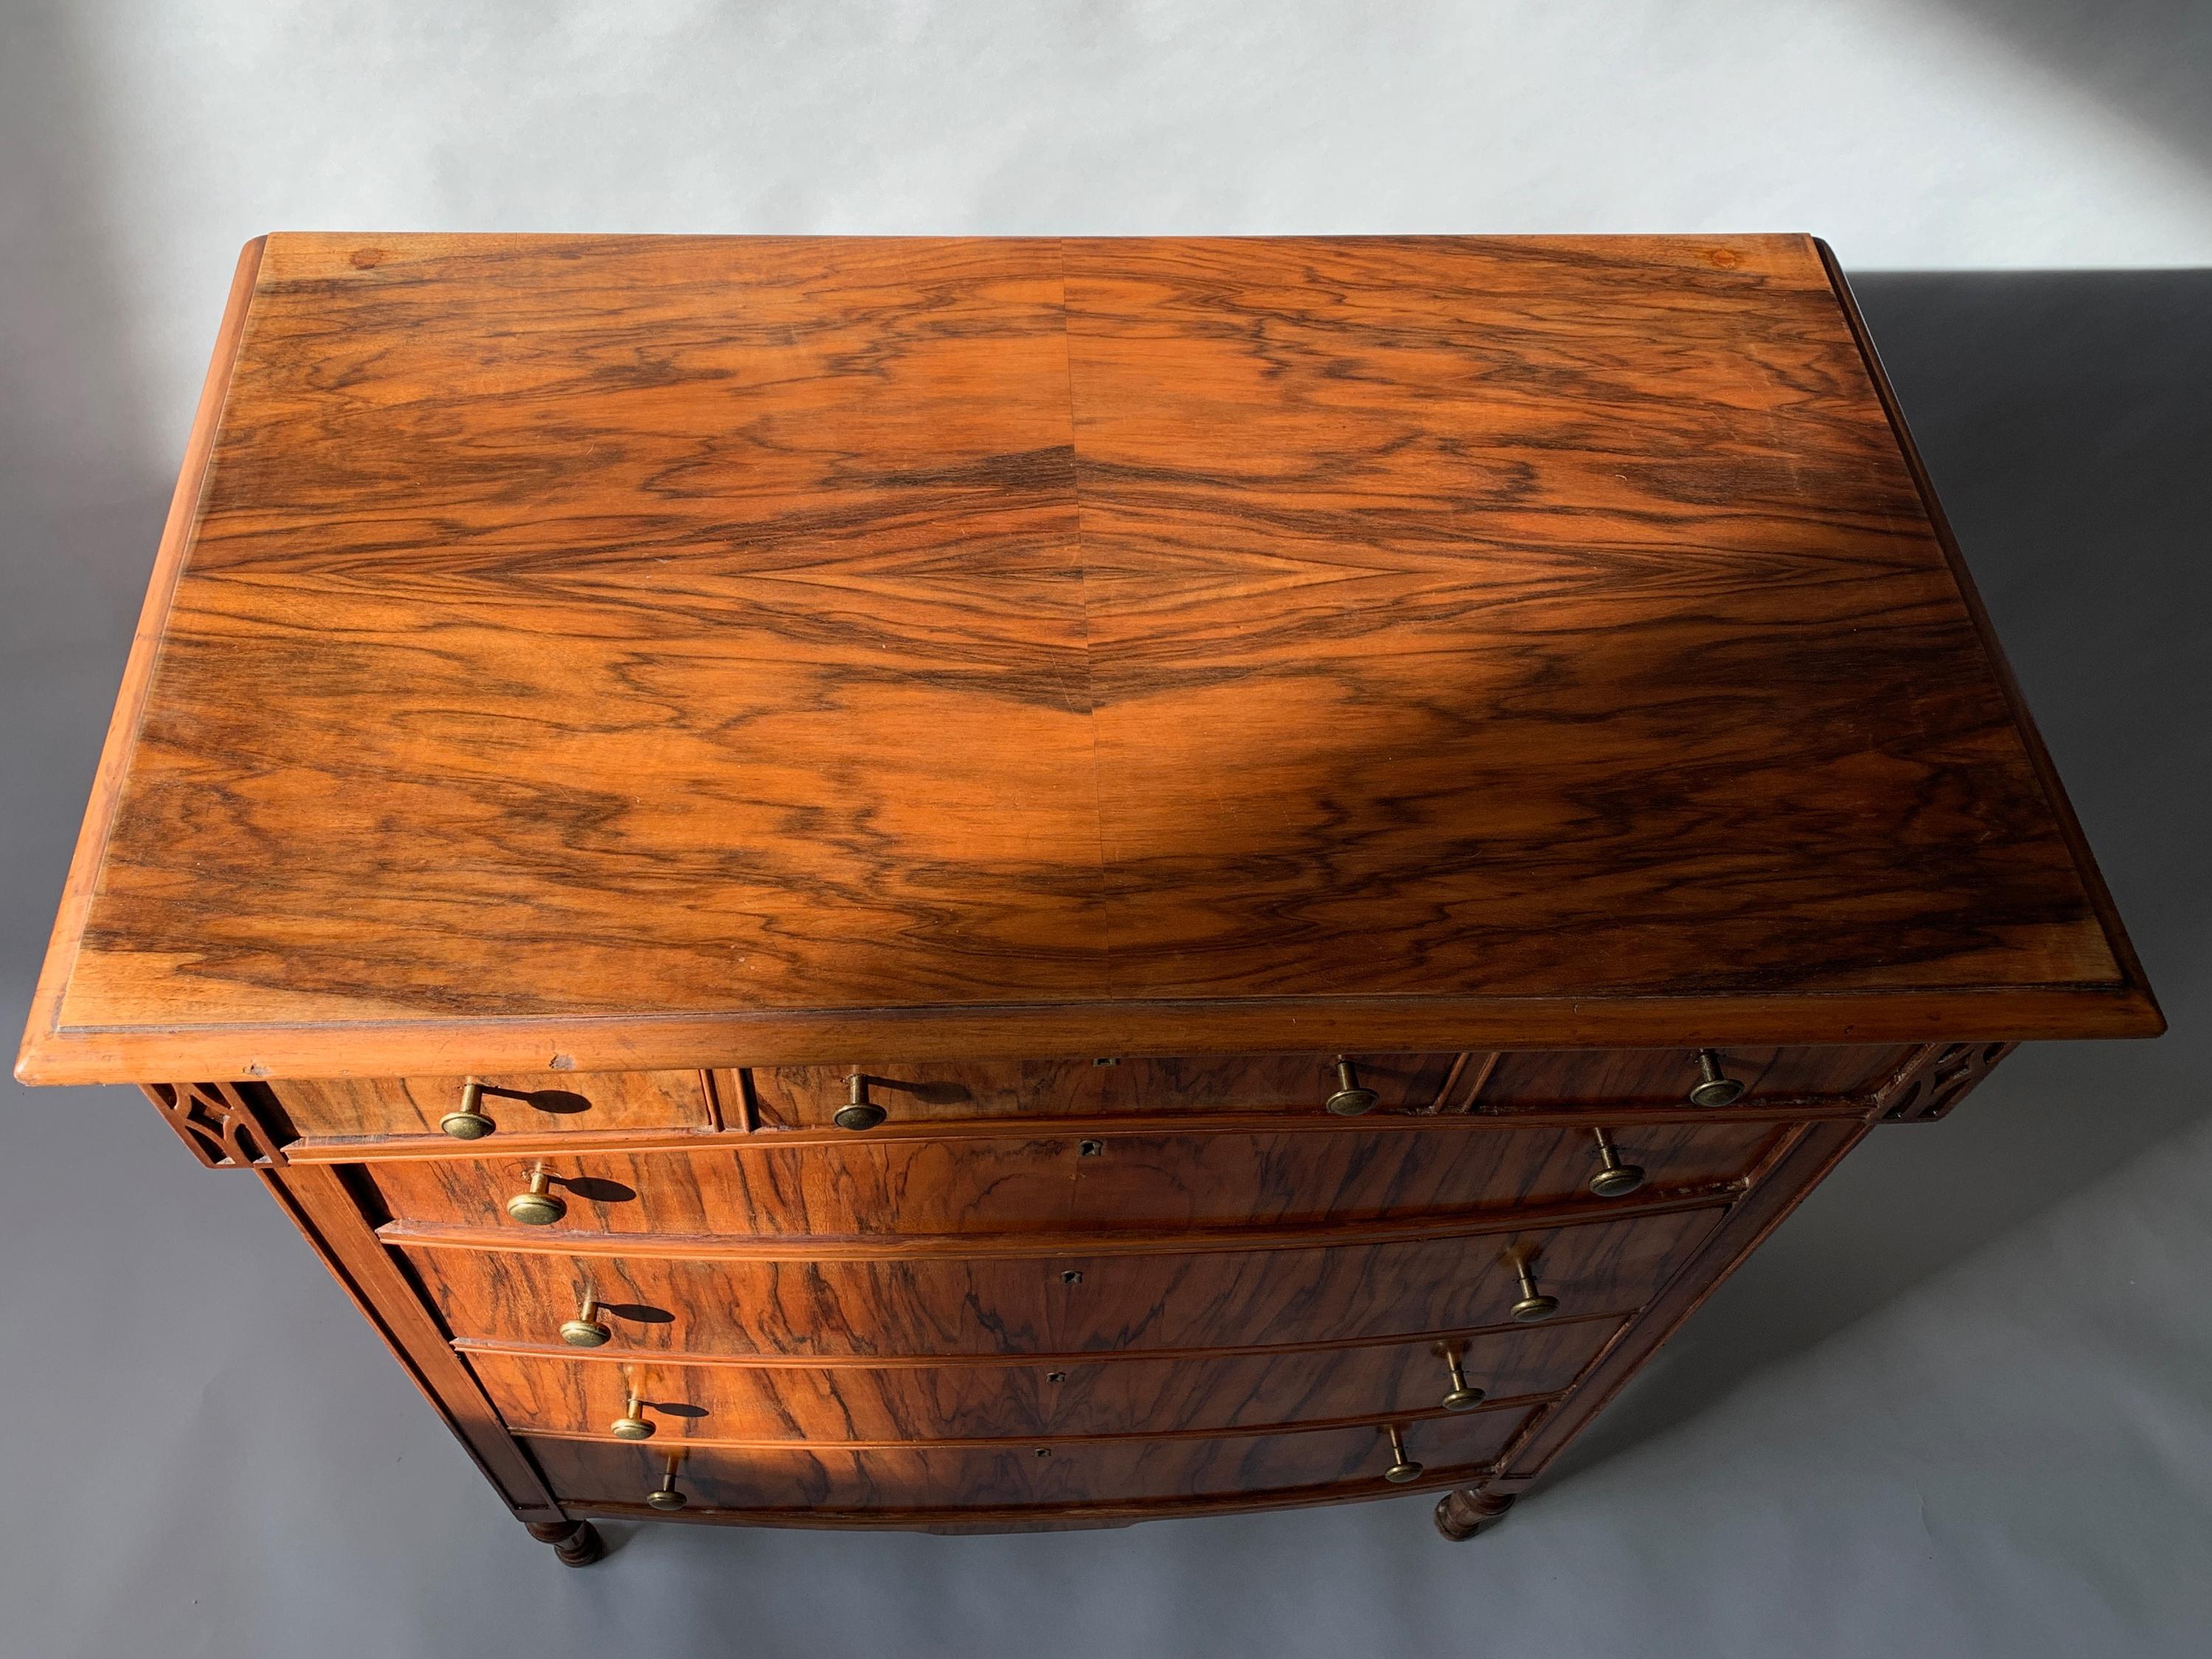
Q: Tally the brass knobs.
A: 12